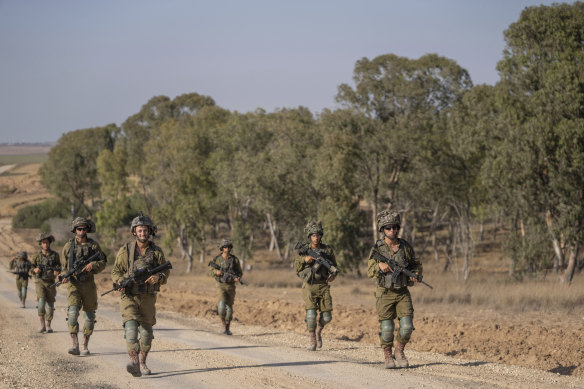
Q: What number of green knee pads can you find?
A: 14